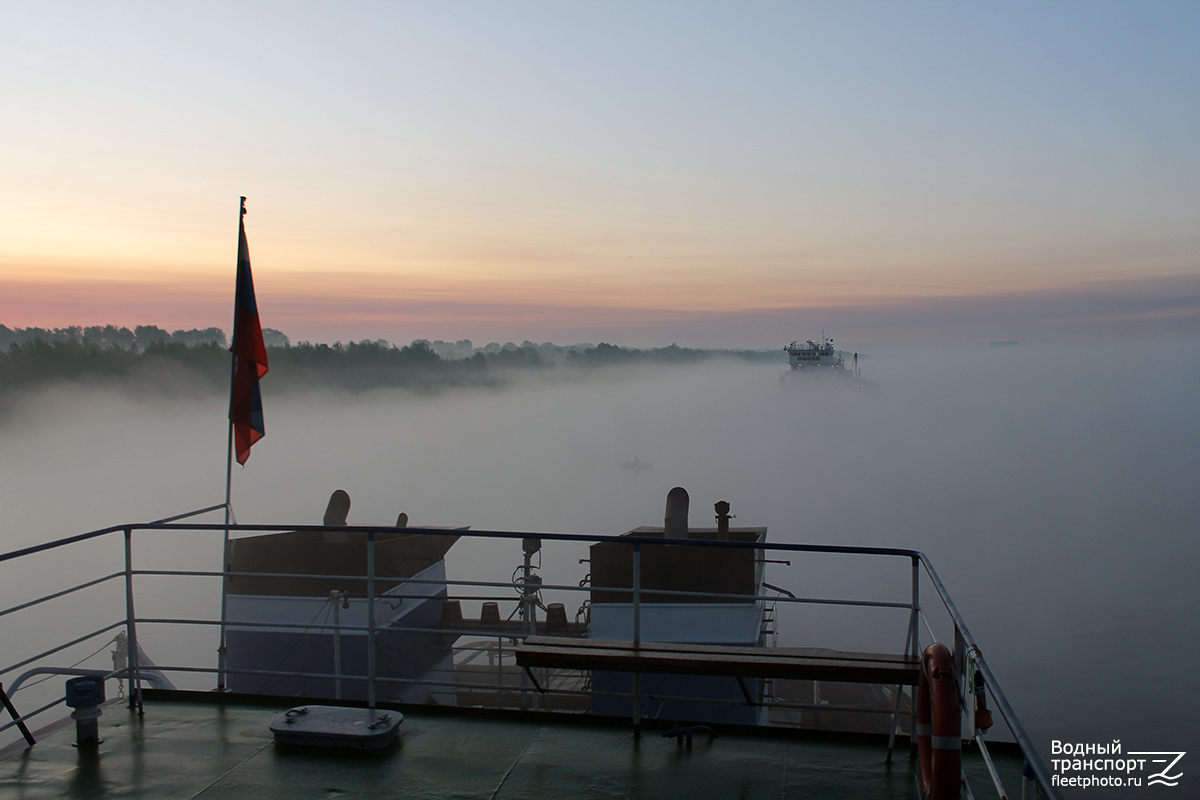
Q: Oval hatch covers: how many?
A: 1